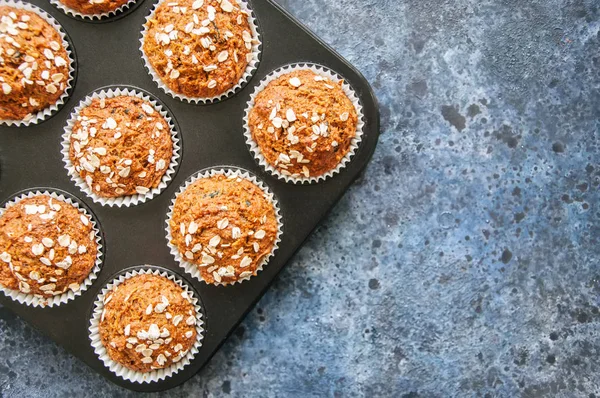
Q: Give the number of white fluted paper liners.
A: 8